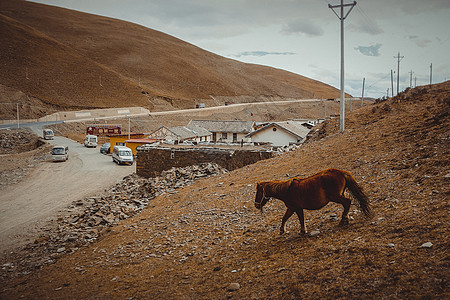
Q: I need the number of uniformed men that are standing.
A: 0